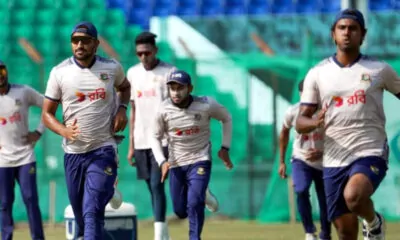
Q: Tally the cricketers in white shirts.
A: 6